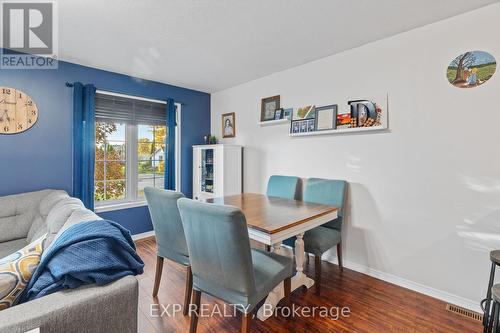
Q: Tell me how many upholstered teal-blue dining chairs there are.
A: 4